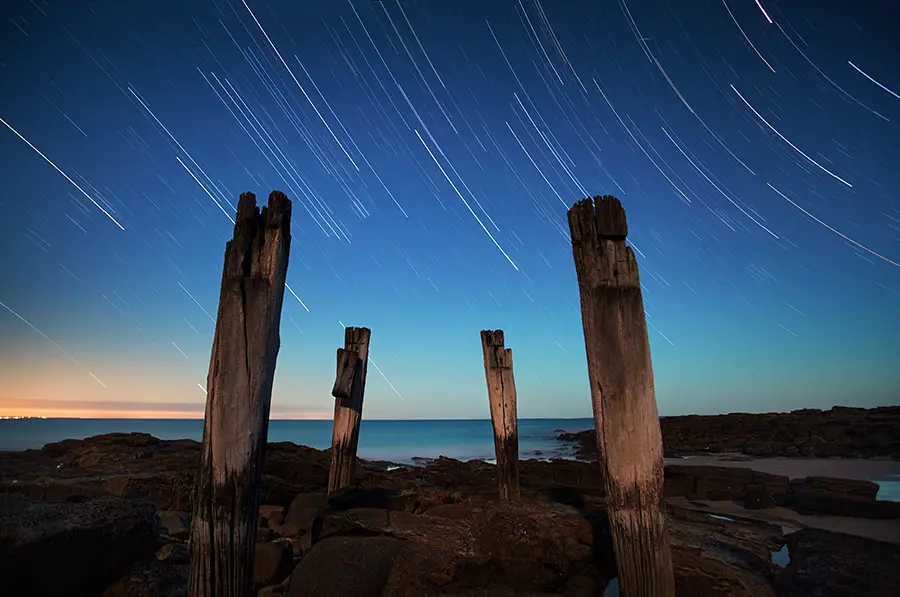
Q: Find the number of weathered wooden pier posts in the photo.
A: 4